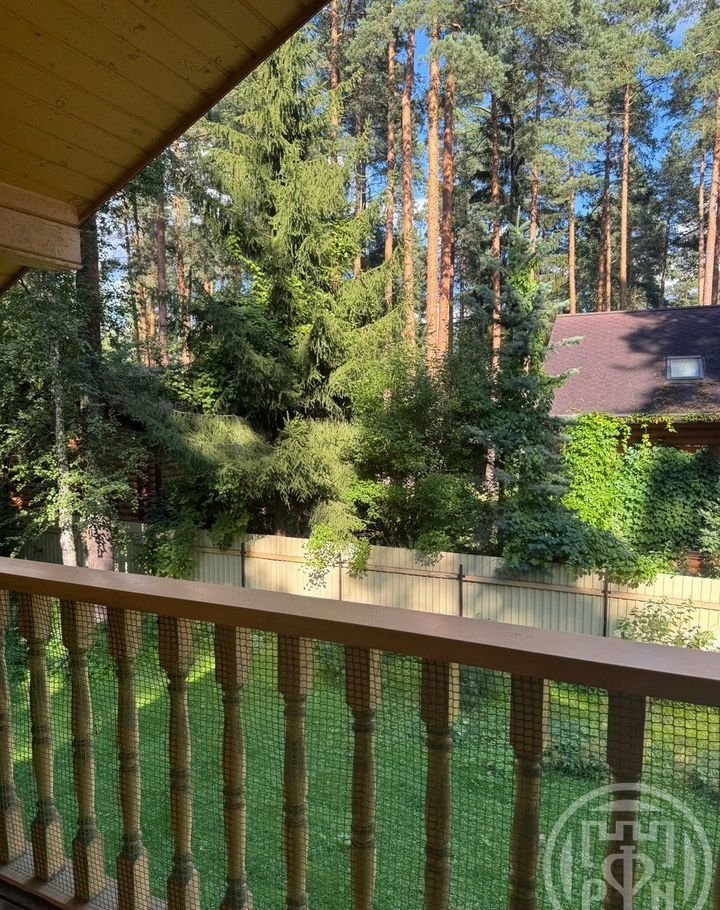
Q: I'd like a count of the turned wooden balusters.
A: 11